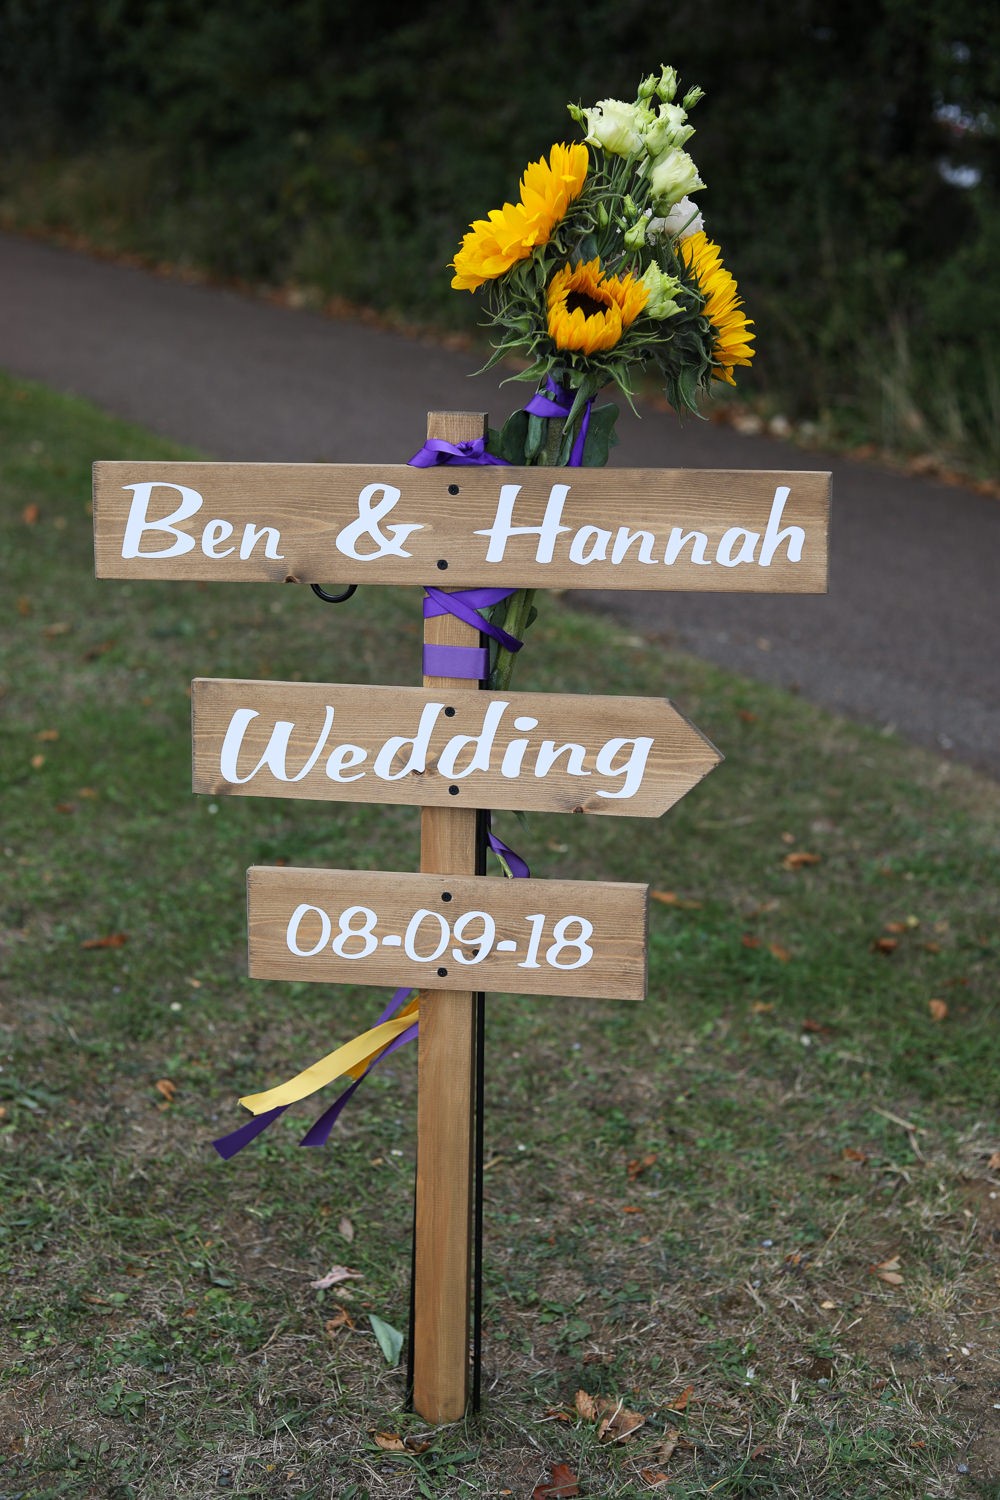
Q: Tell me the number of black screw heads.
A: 6